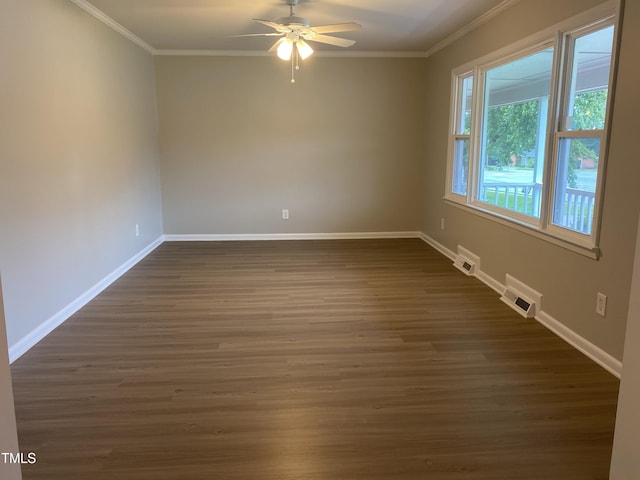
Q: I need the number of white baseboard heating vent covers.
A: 2